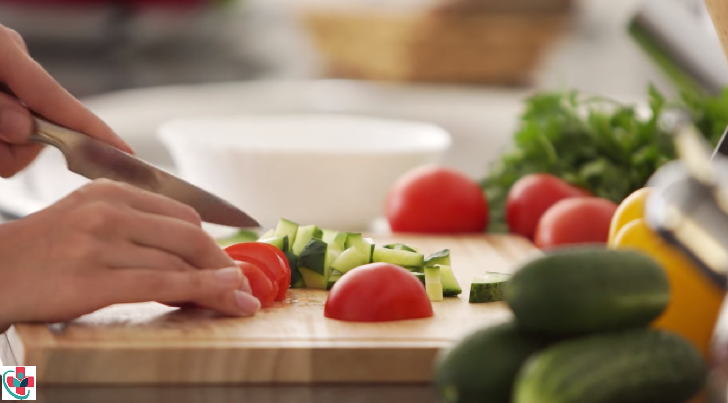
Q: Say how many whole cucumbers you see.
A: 3